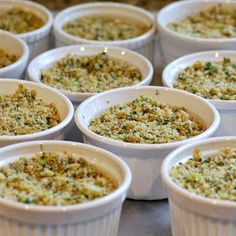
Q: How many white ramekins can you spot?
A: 10